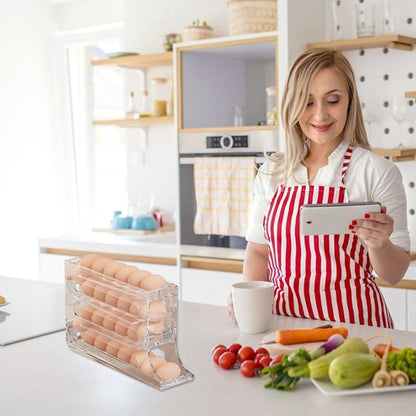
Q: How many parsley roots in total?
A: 2